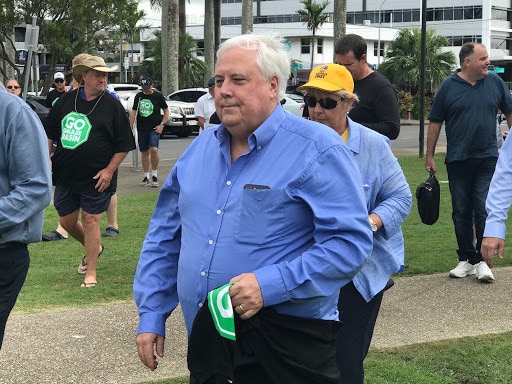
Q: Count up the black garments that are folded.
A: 1